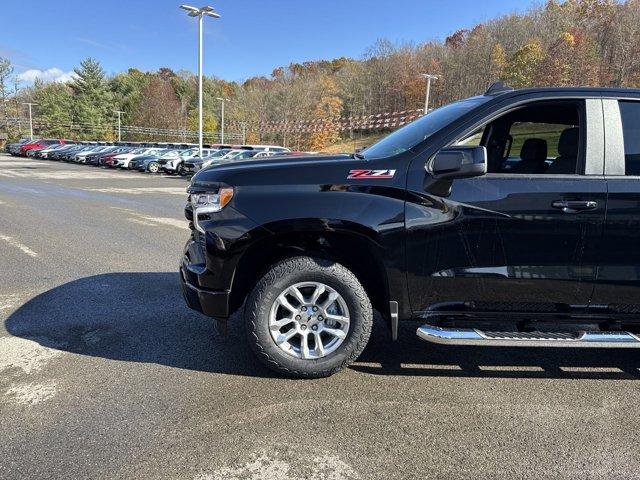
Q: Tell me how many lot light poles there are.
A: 5